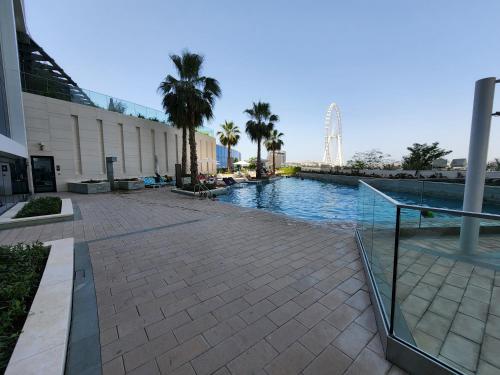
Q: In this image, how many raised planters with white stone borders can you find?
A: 2